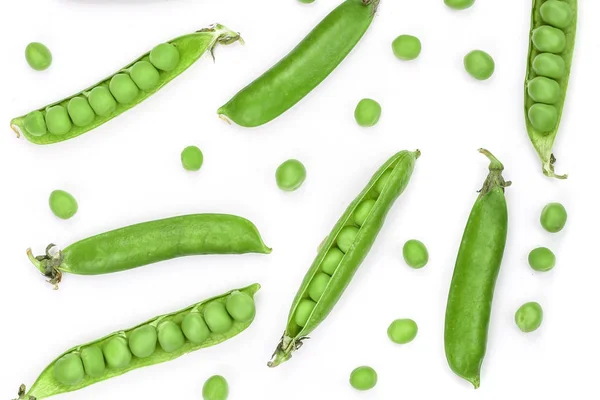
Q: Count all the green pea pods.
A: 7